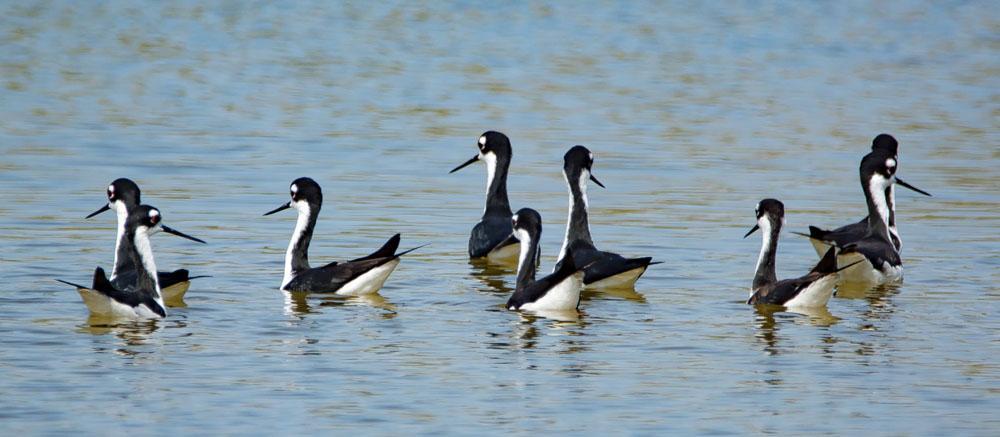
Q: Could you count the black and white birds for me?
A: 9